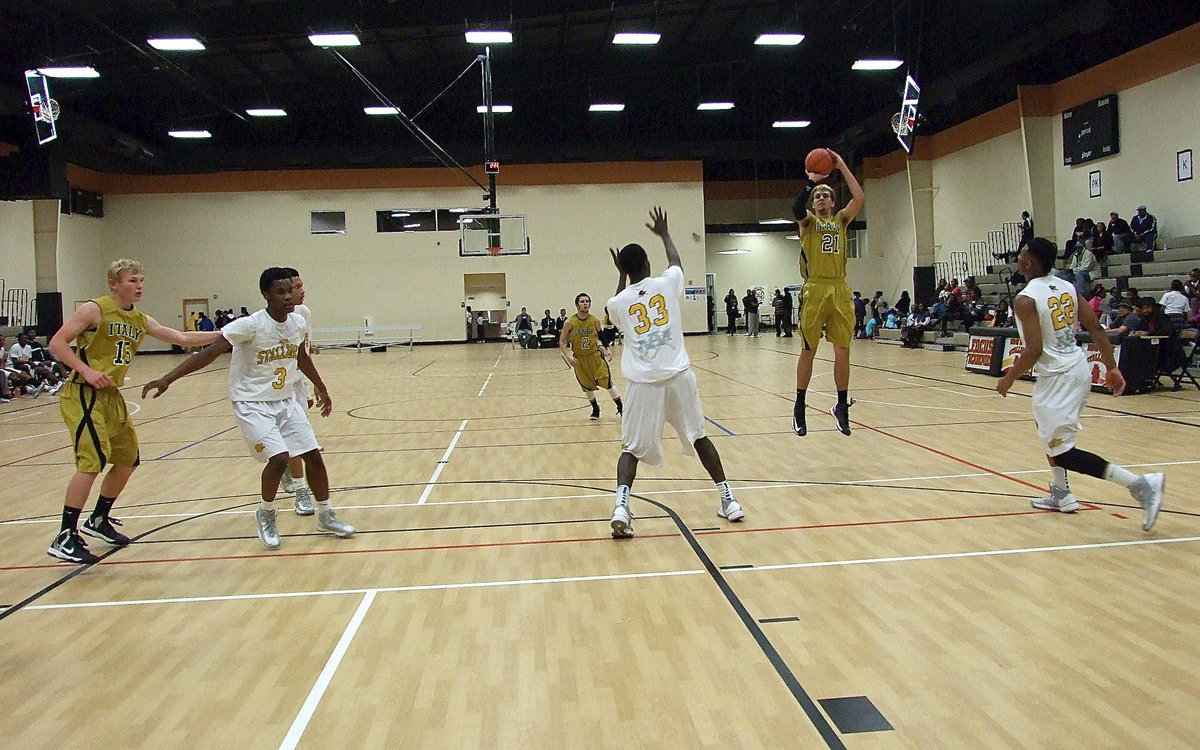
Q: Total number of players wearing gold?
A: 3